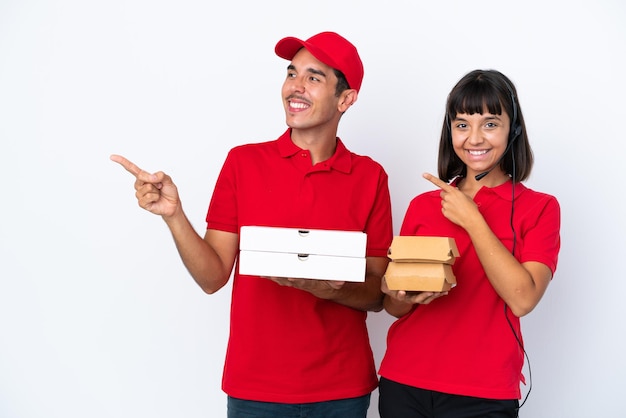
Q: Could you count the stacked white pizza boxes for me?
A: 2